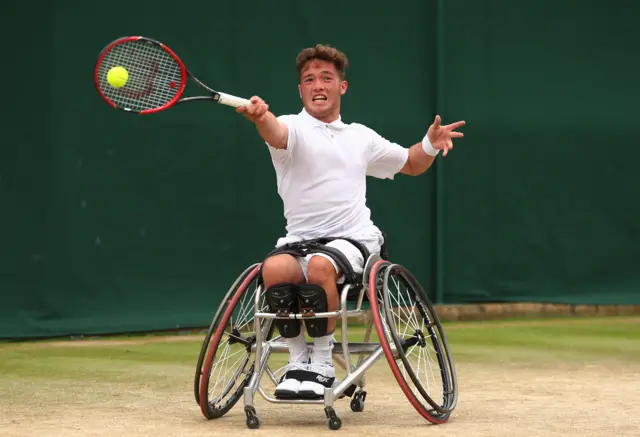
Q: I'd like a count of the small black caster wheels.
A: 3